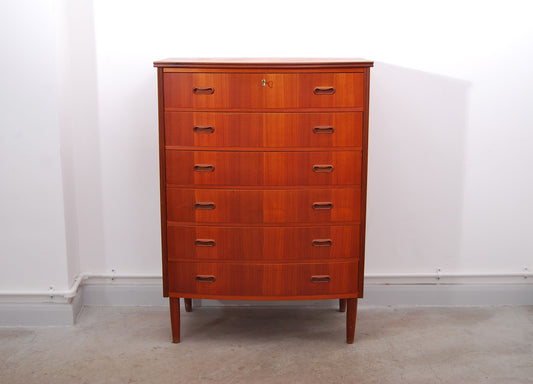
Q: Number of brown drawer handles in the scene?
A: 12